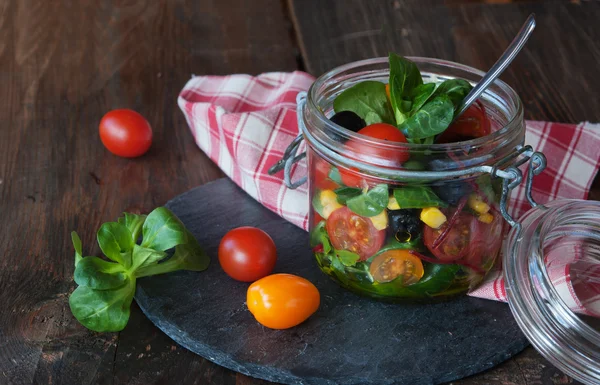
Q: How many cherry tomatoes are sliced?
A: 3